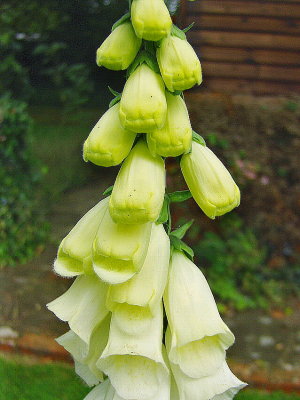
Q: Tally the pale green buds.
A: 8